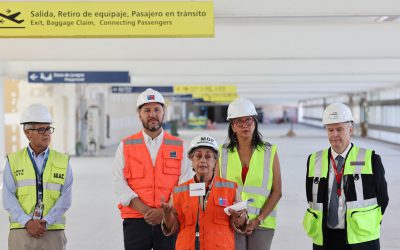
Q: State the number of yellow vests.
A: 3